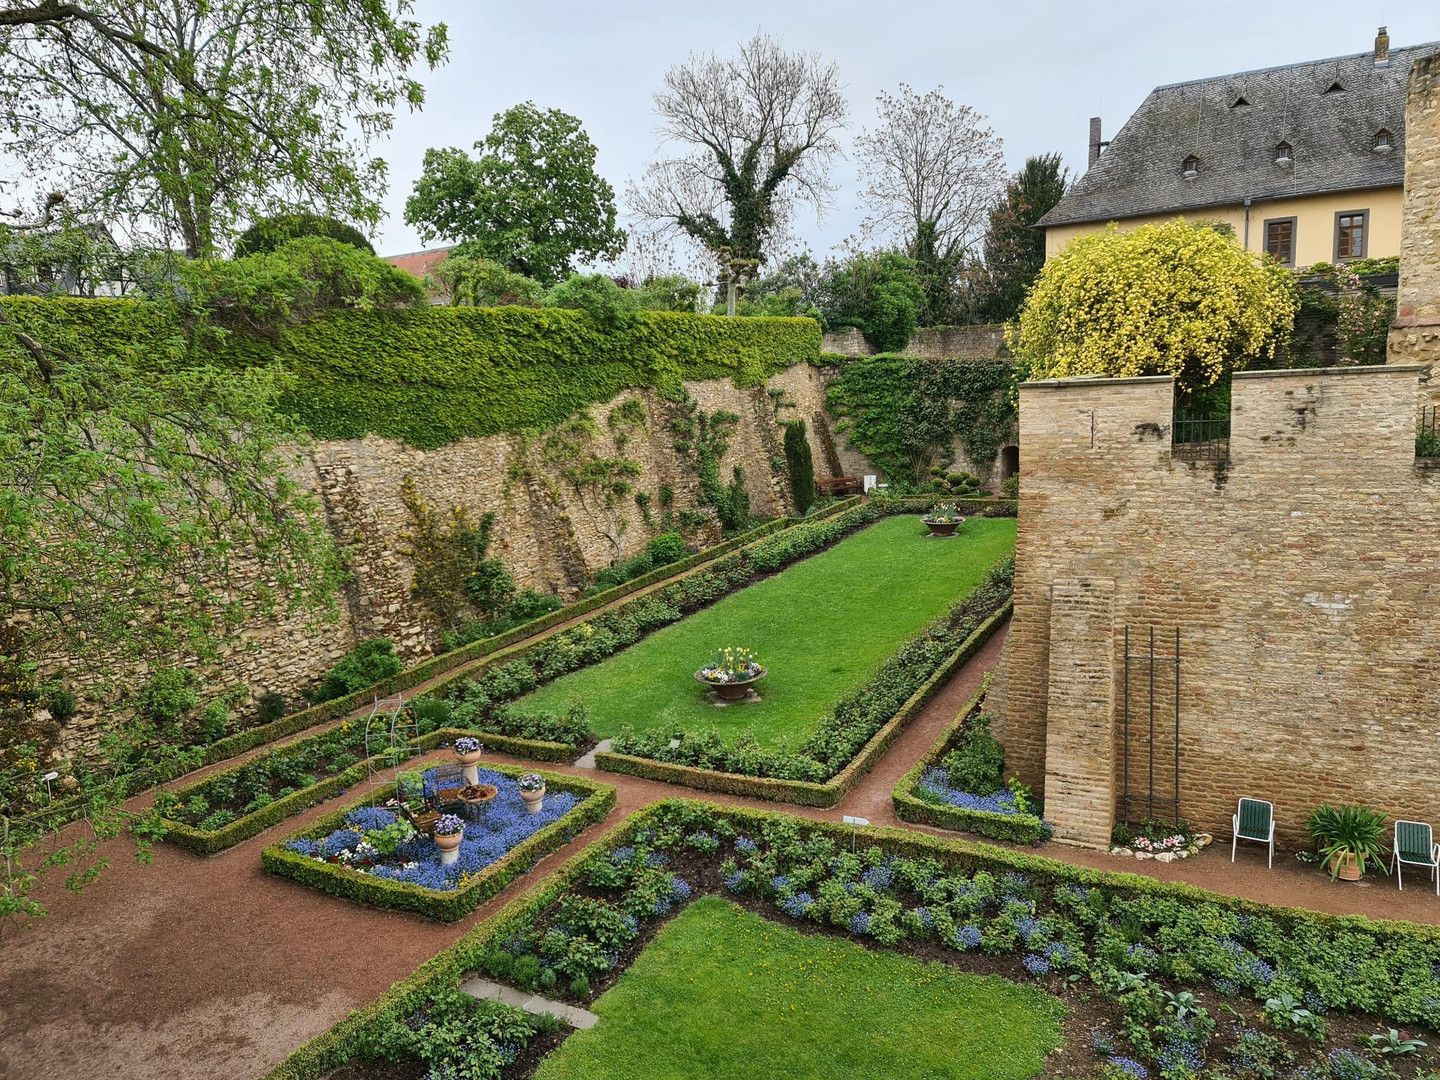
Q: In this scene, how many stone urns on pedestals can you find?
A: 3